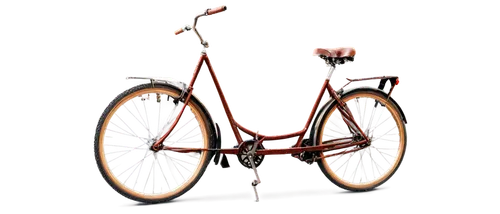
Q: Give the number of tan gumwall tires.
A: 2